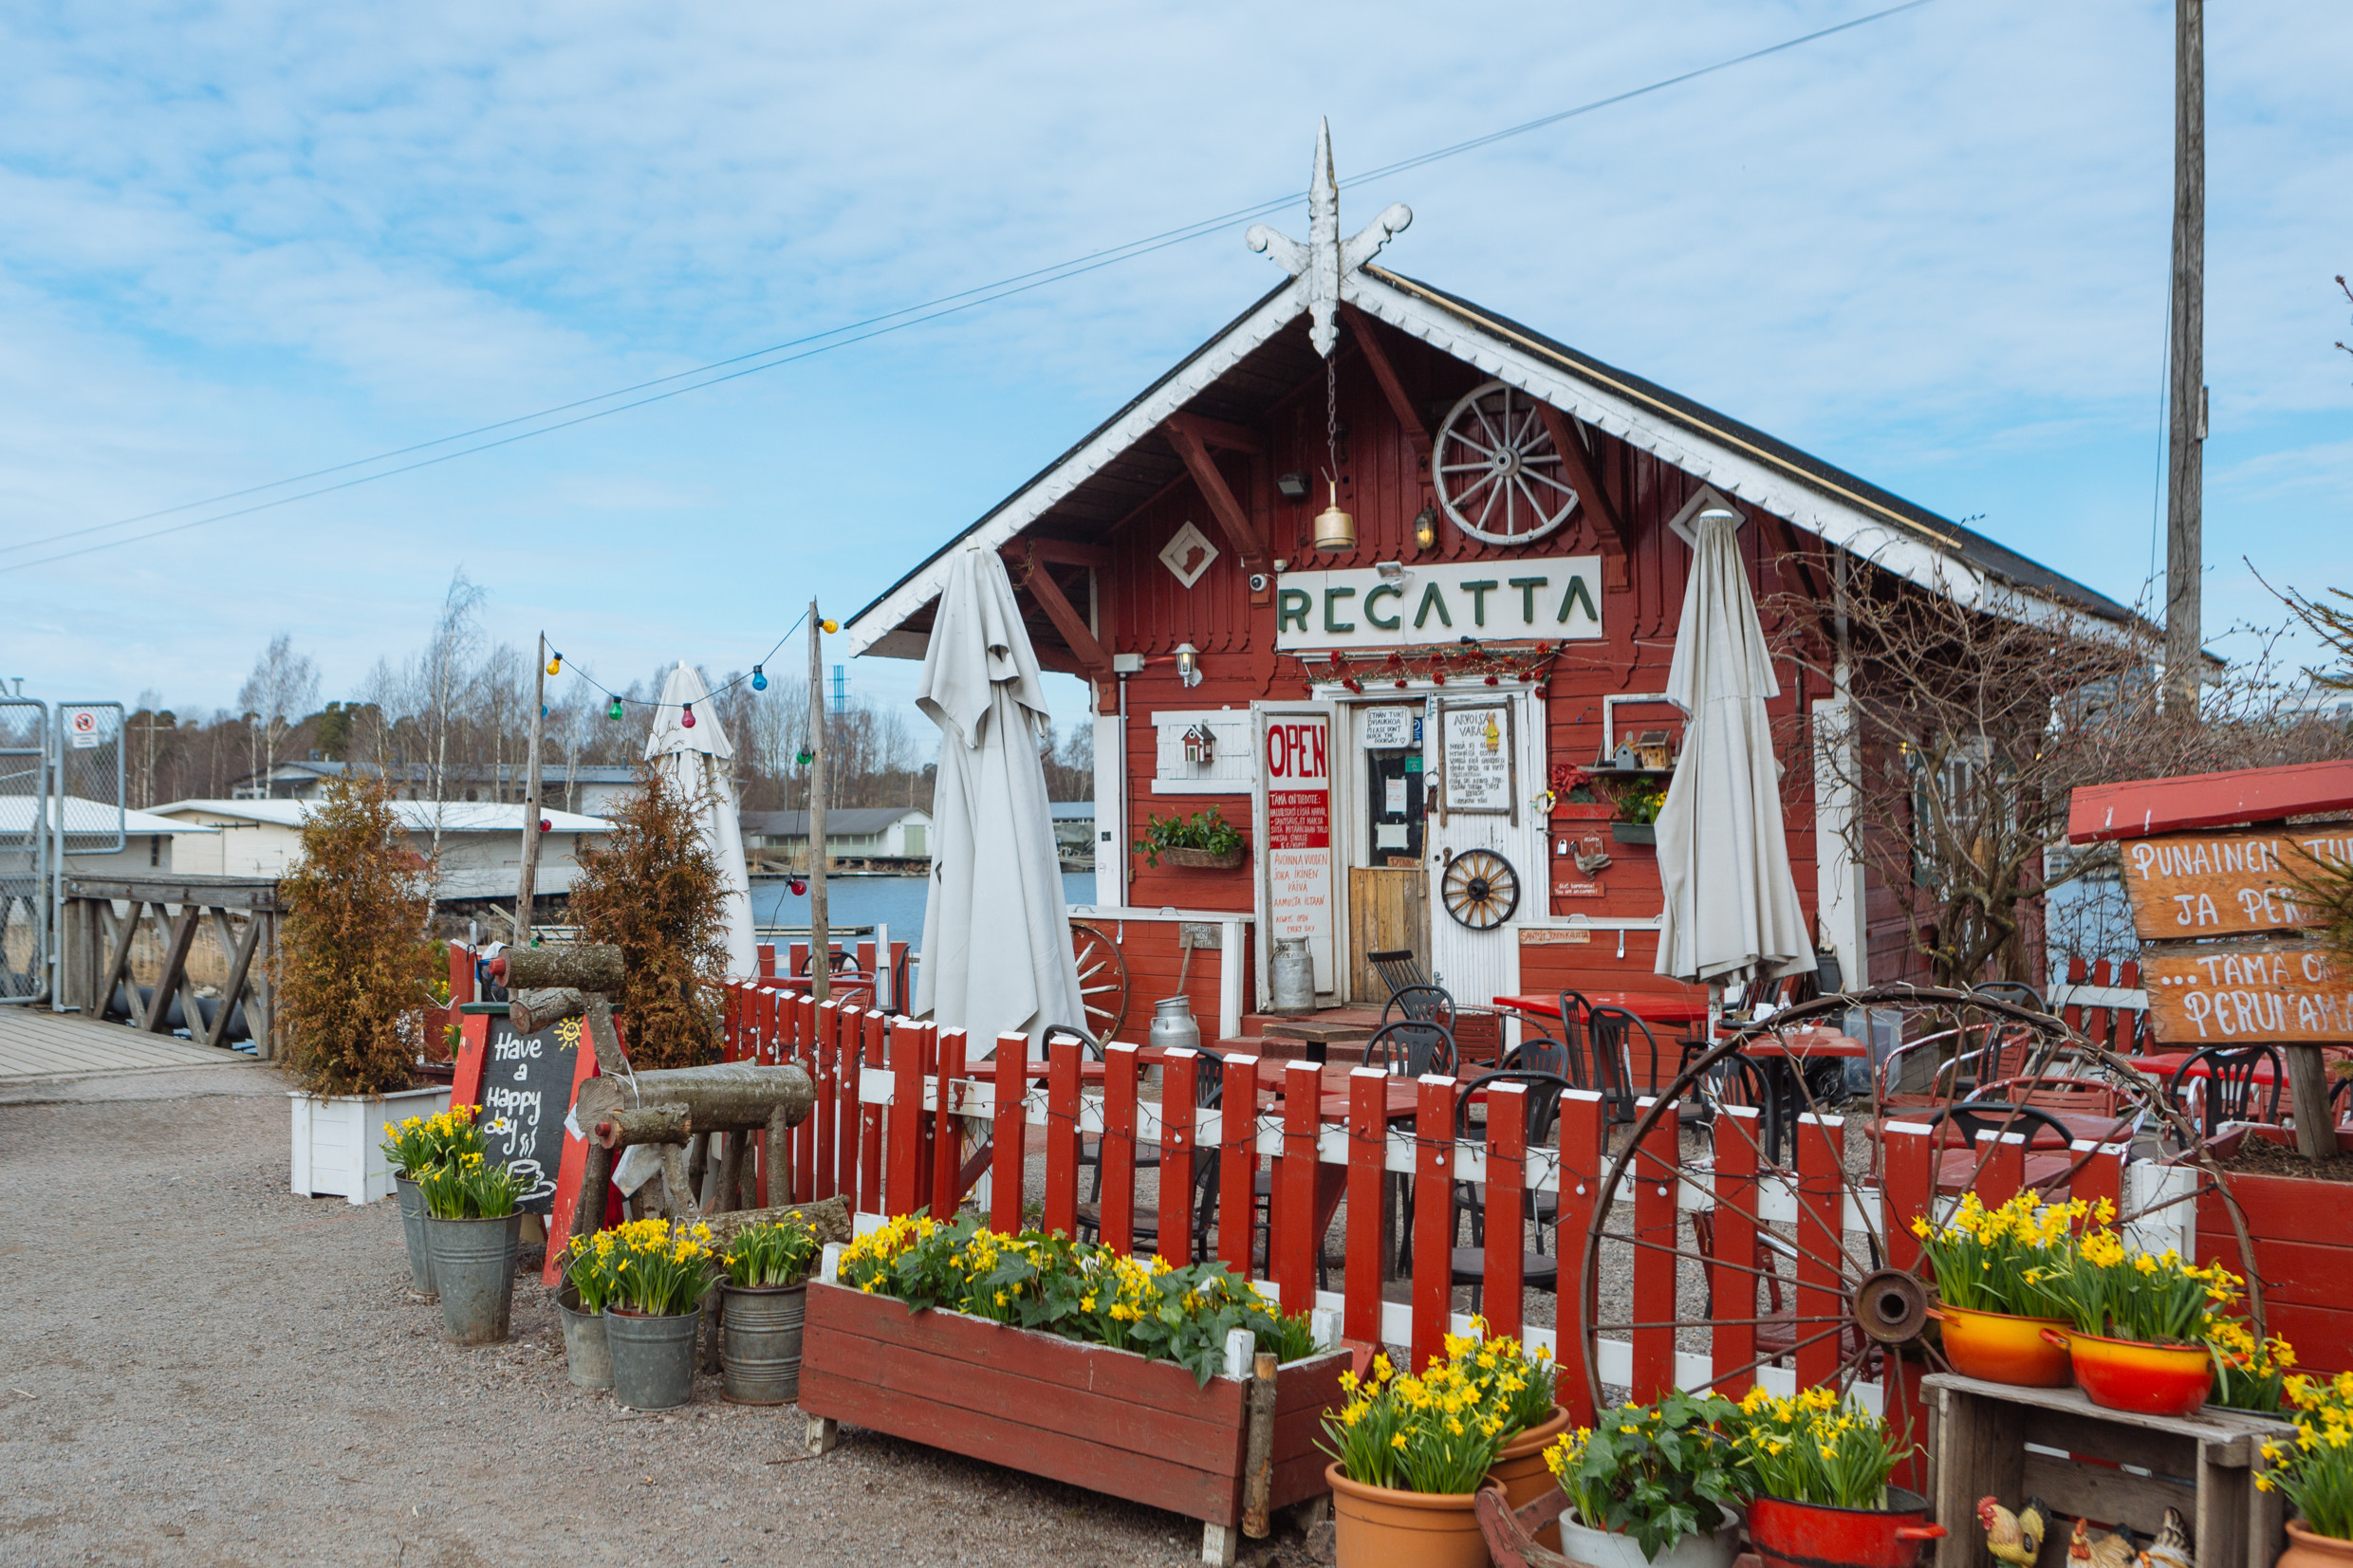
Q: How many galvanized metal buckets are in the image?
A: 5